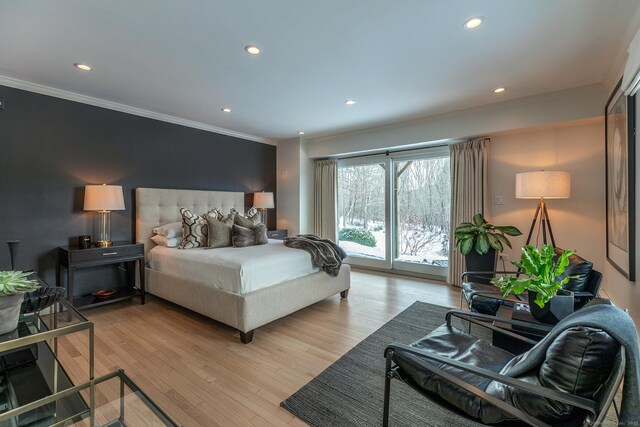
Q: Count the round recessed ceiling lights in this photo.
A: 7